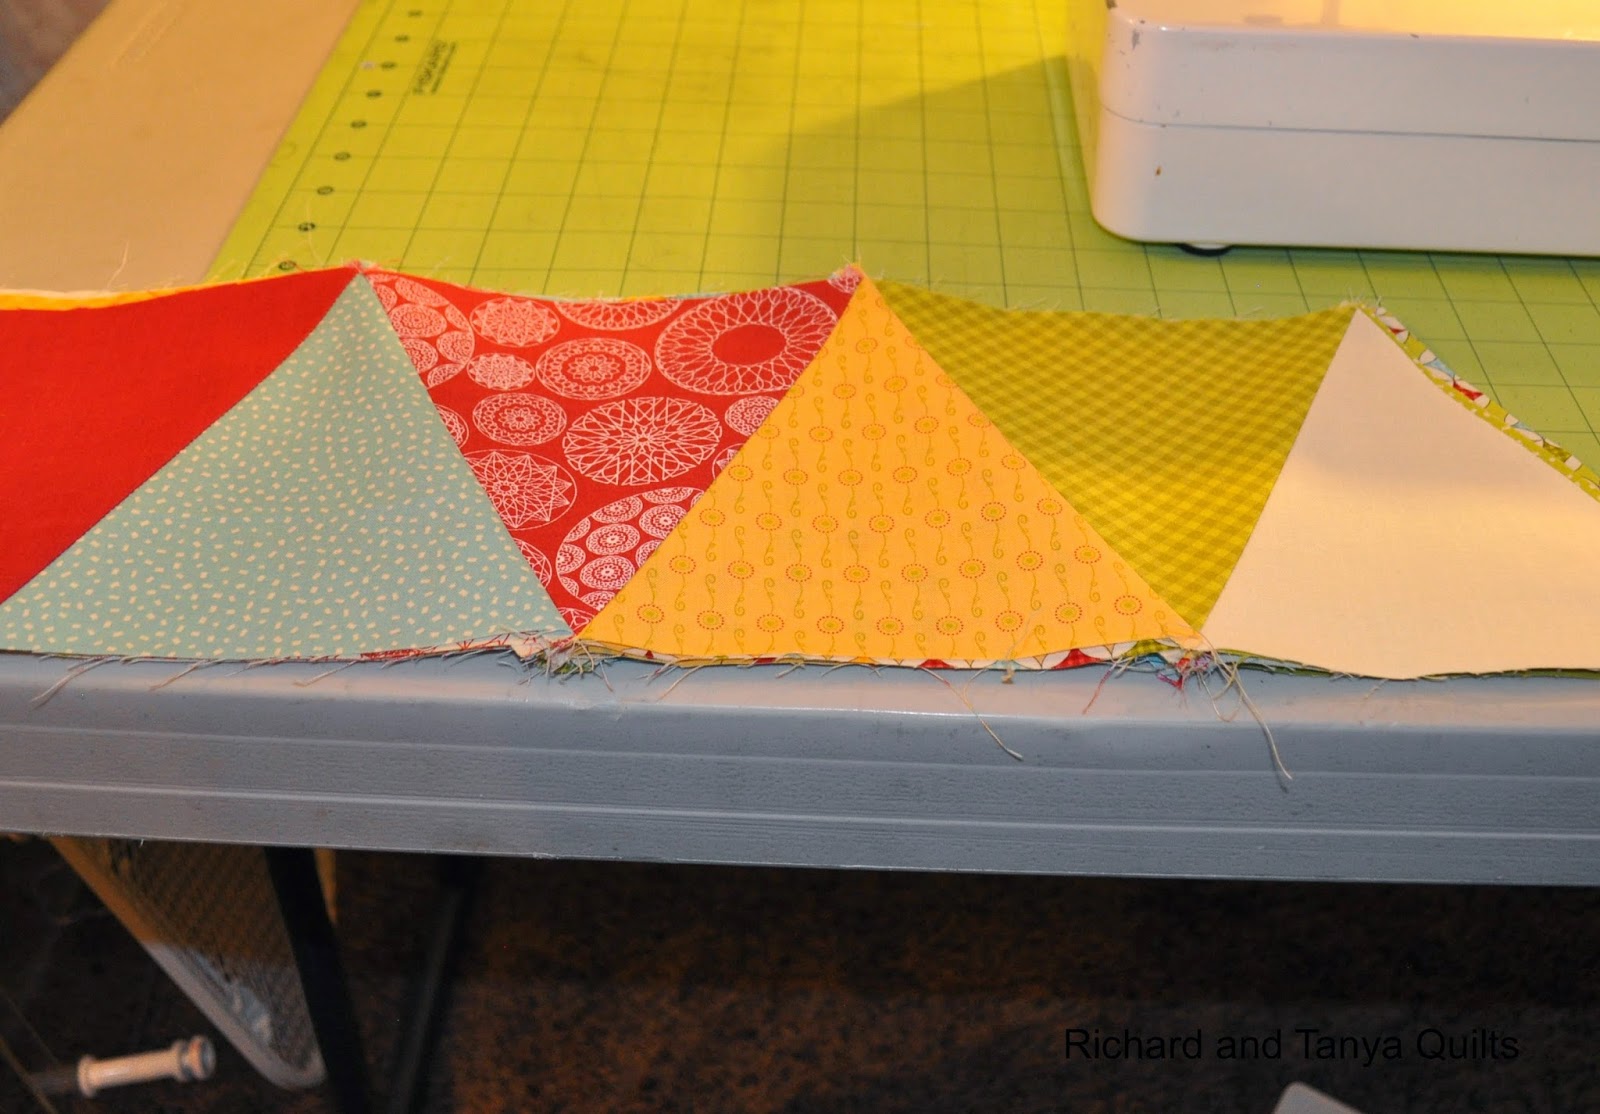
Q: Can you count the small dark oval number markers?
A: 9